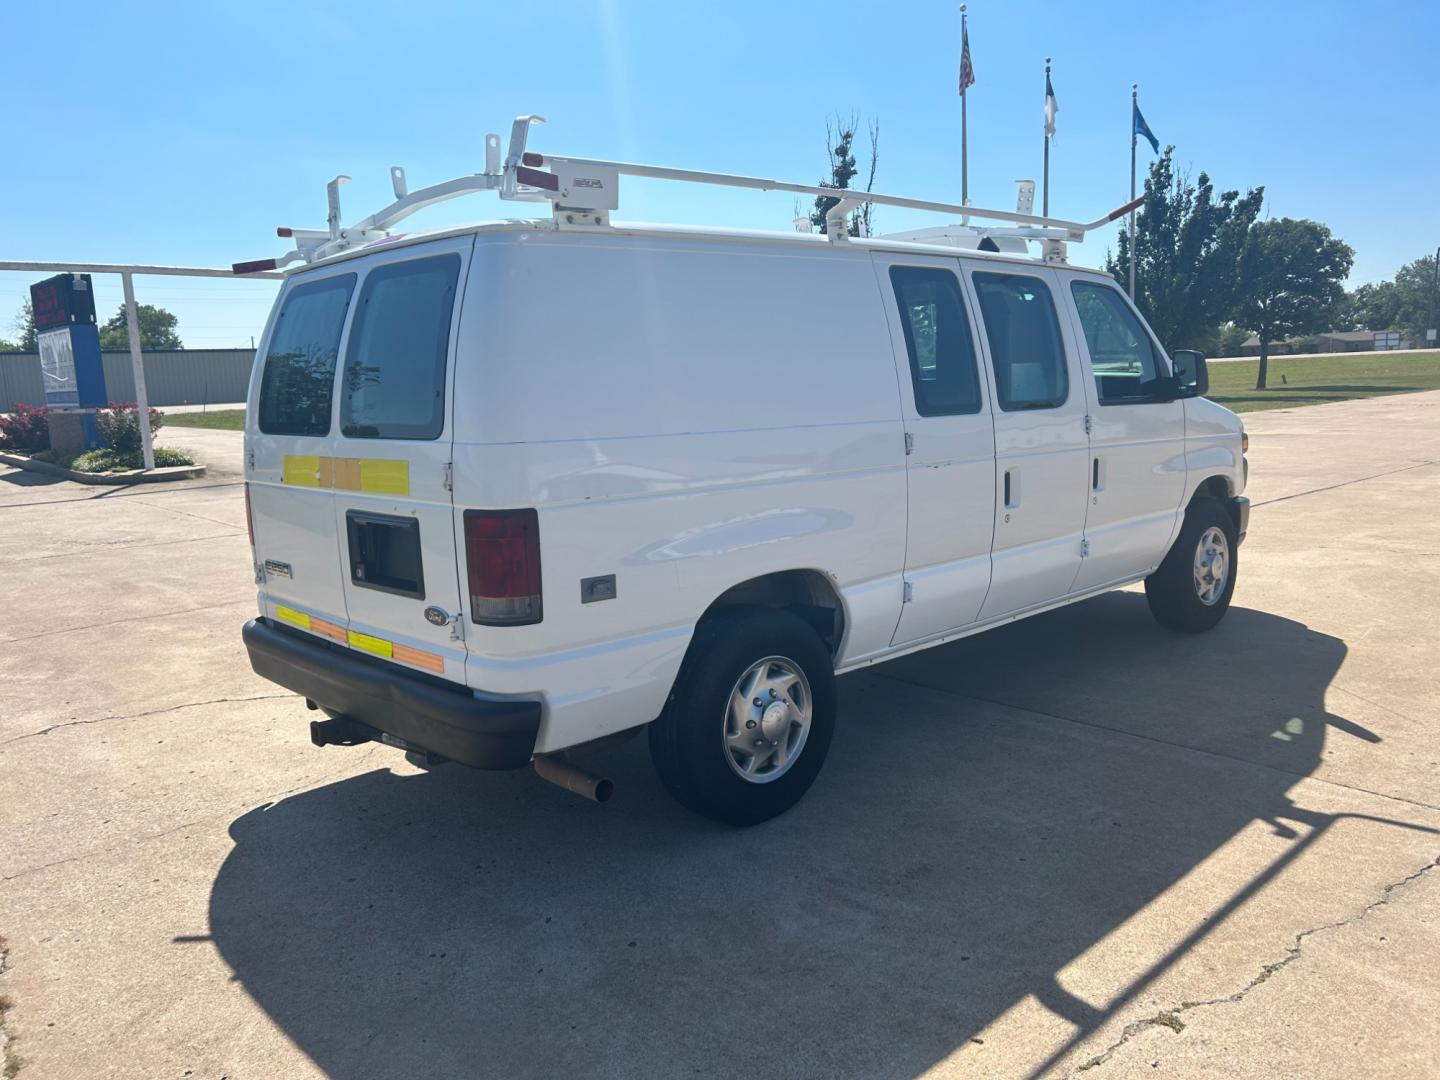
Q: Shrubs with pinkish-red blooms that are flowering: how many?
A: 2